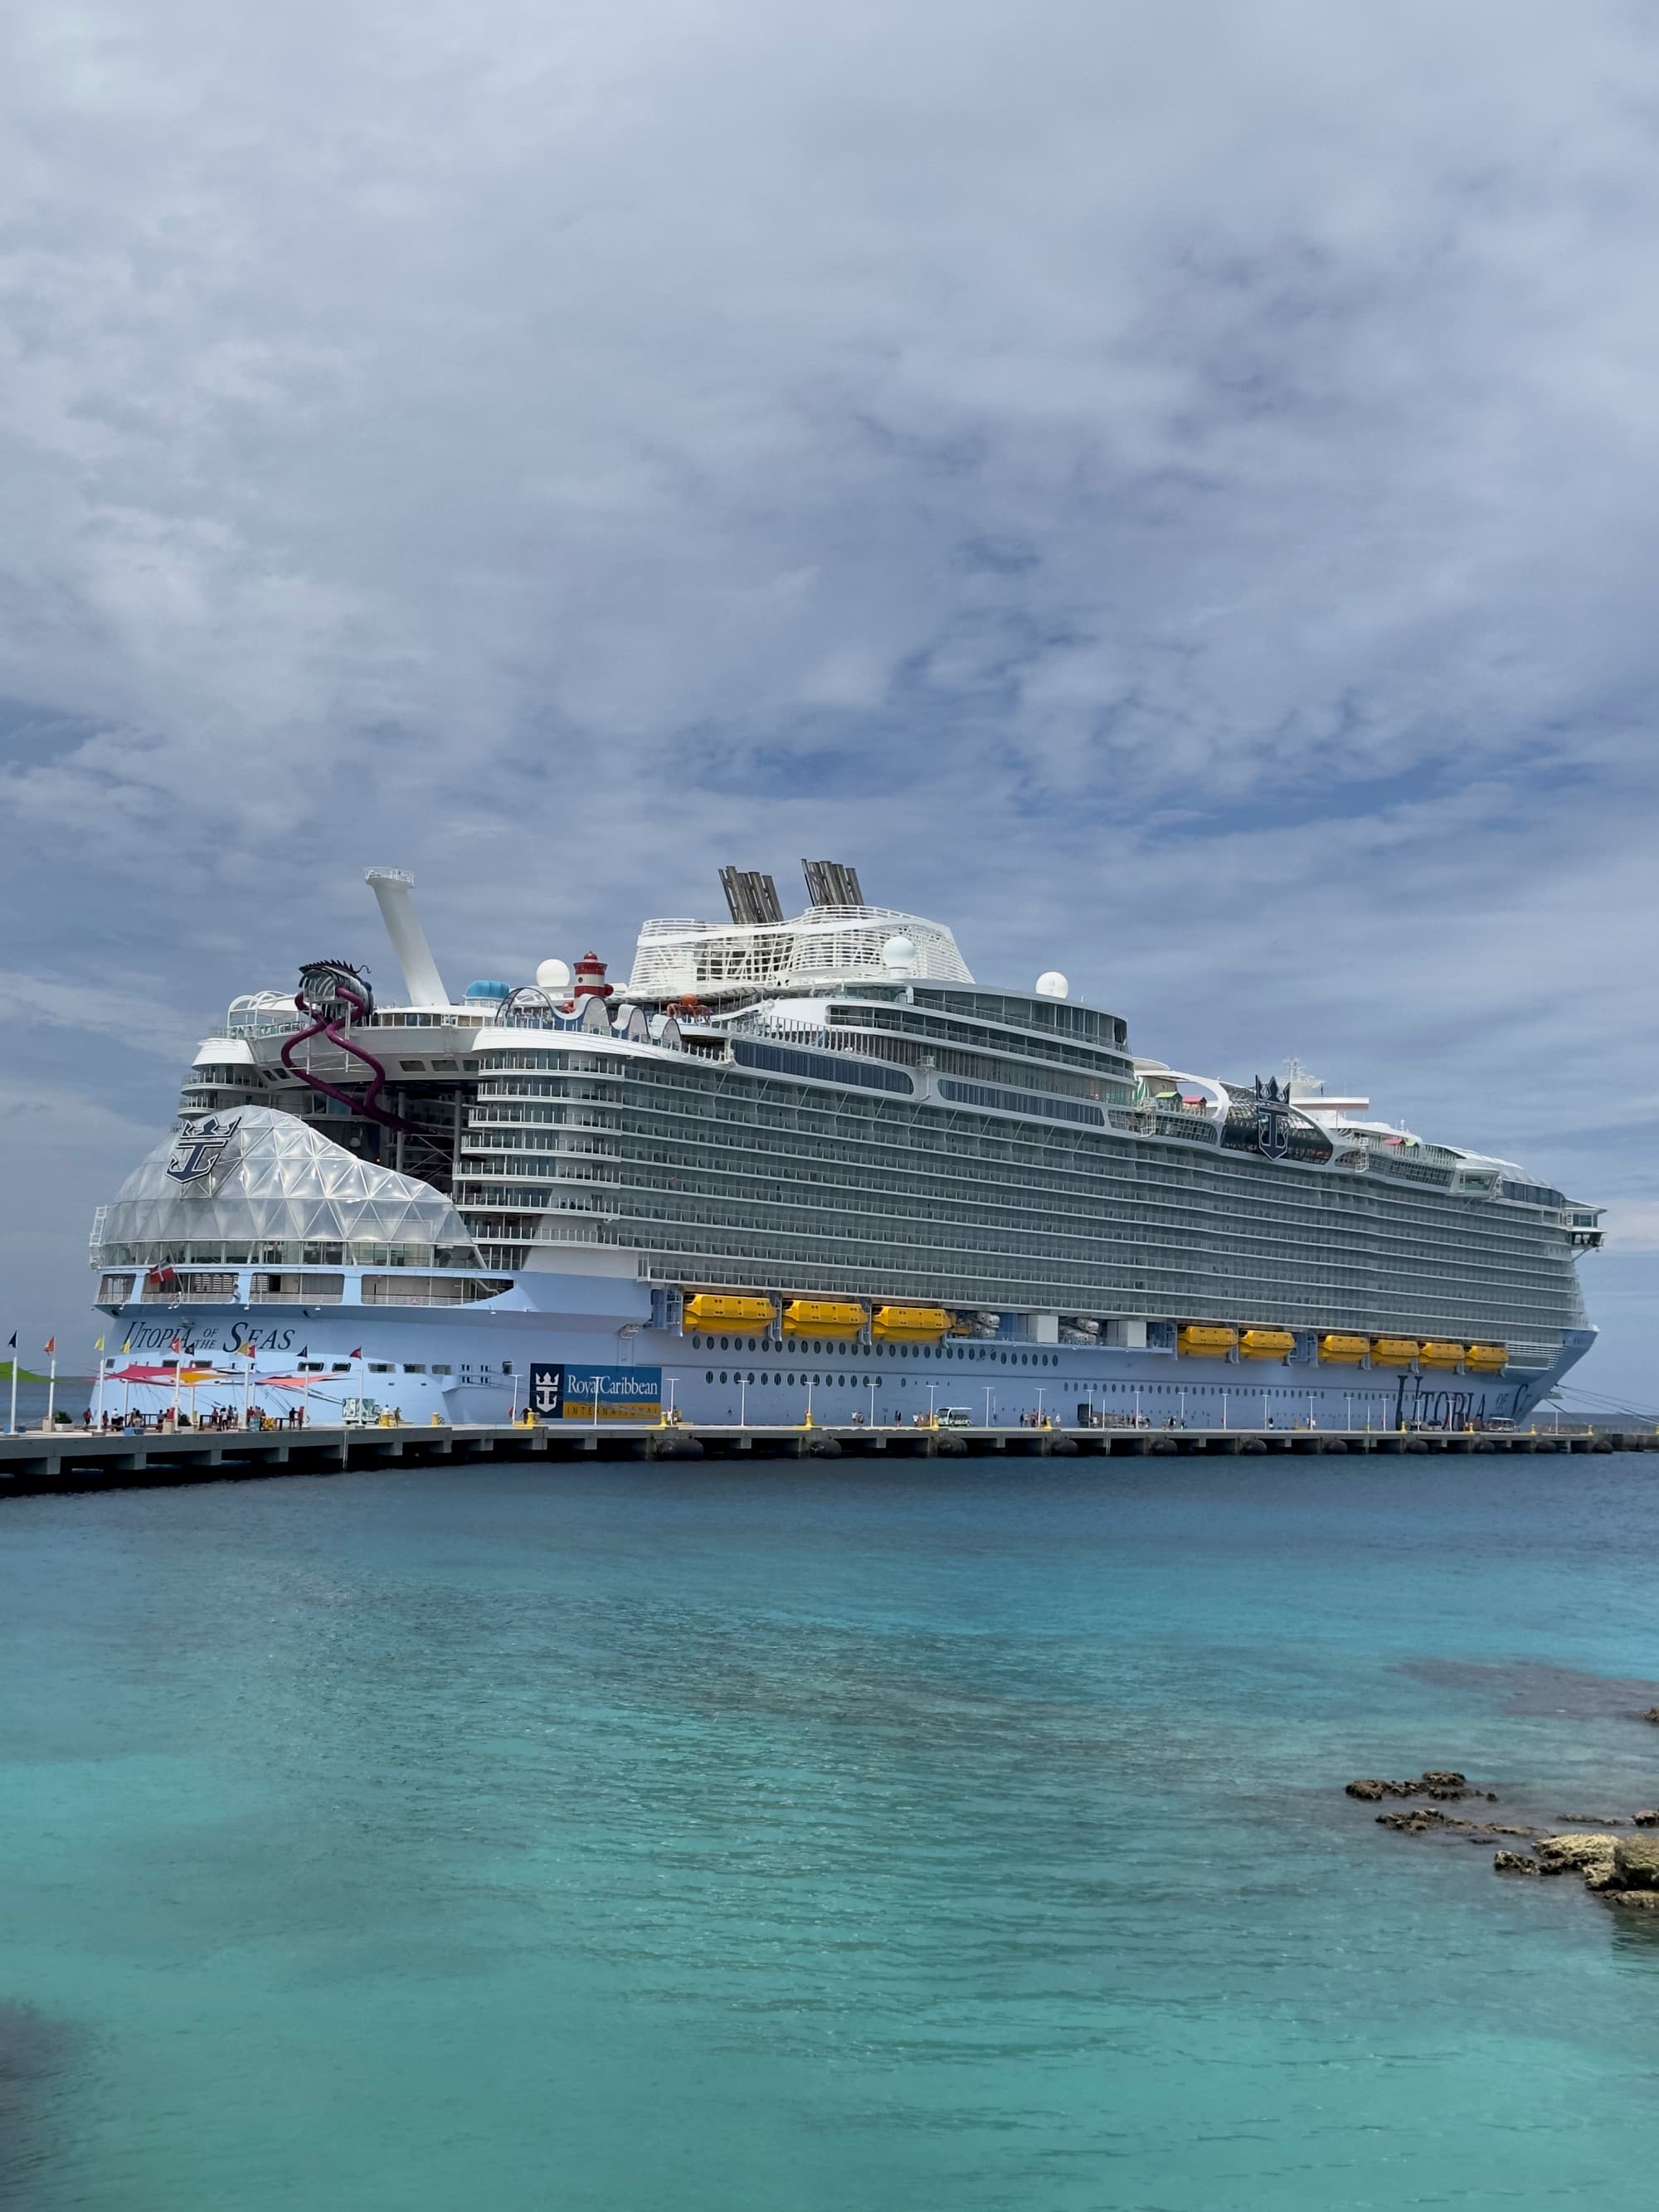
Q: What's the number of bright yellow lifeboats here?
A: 9